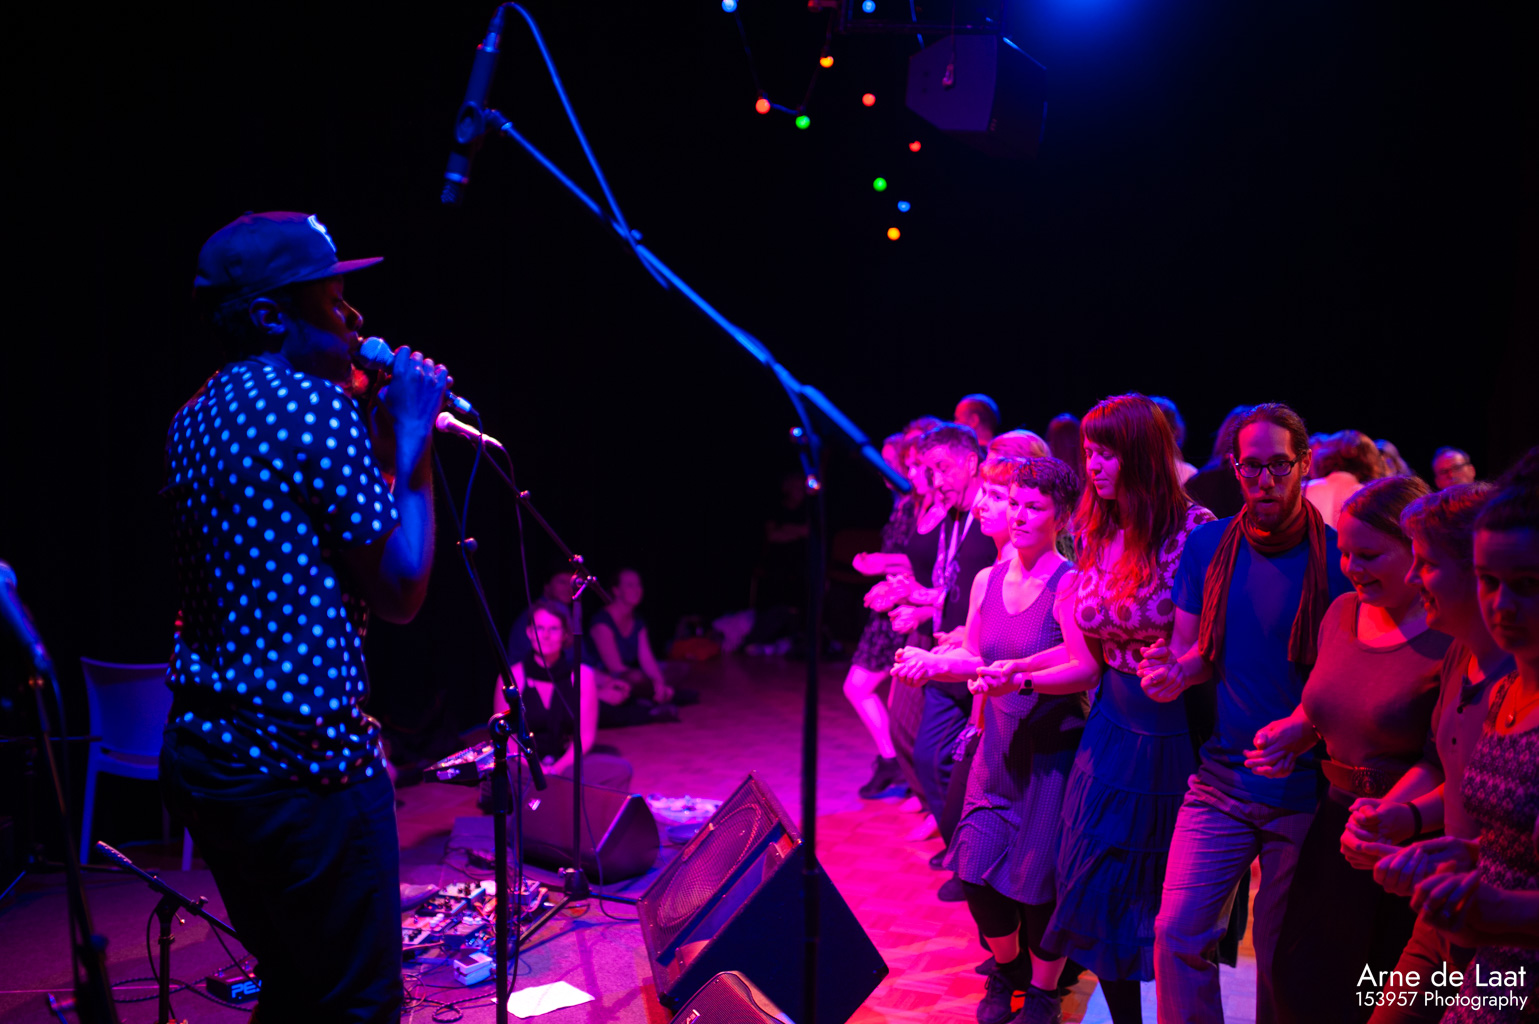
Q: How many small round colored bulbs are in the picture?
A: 10